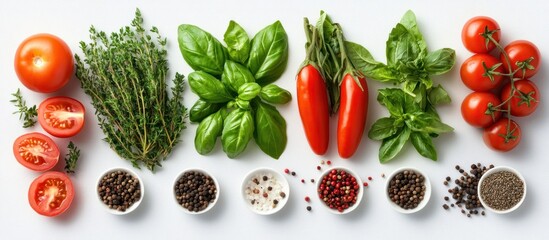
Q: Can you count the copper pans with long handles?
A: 0